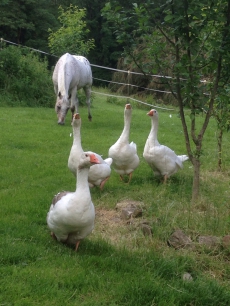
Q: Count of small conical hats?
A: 0